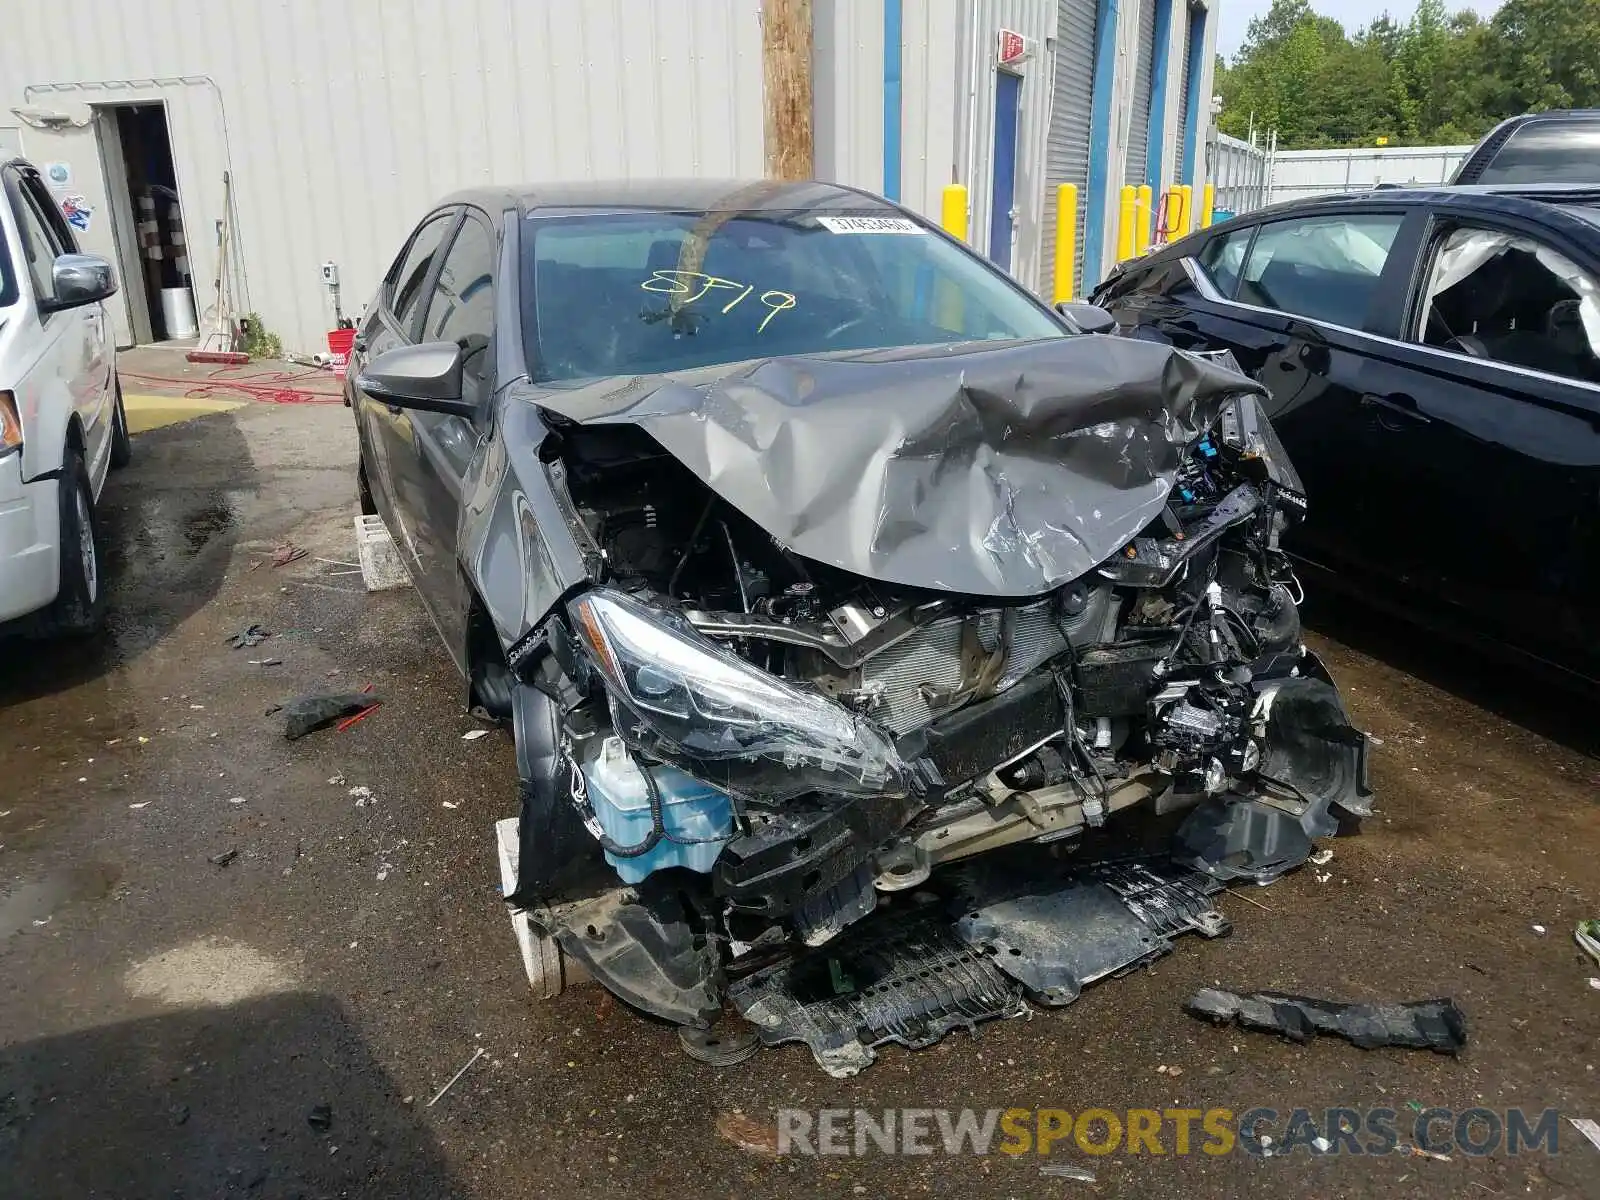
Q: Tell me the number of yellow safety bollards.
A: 7